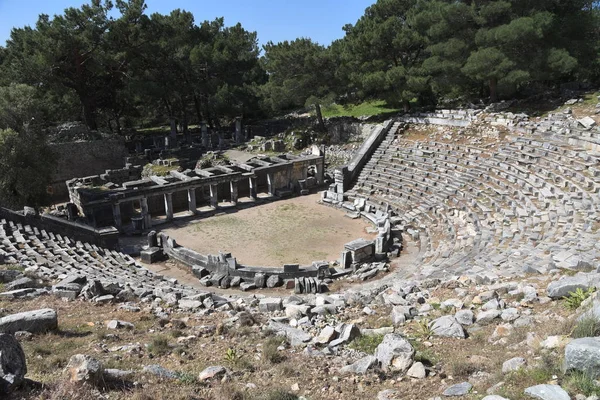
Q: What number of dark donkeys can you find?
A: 0